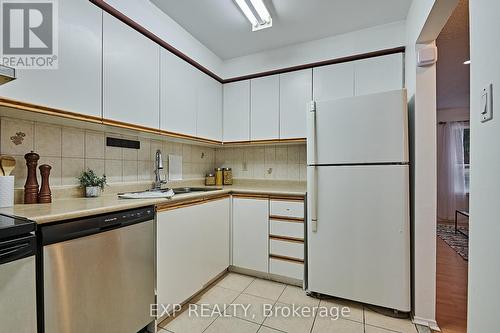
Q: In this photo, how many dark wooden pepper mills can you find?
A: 2